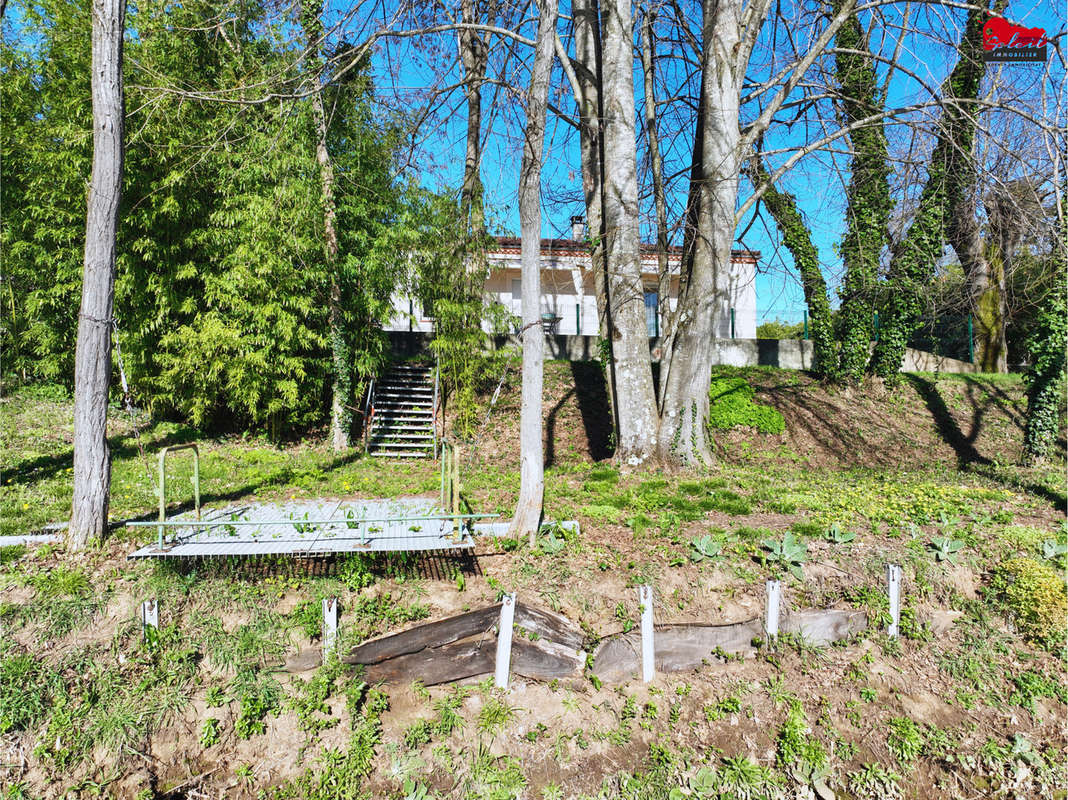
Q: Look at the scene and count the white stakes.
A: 6